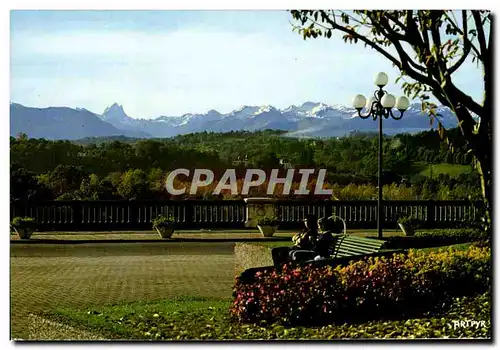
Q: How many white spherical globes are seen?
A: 5